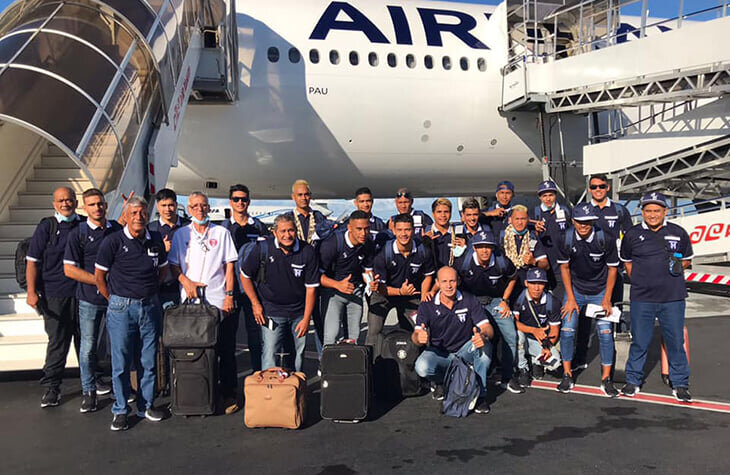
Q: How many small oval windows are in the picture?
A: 12